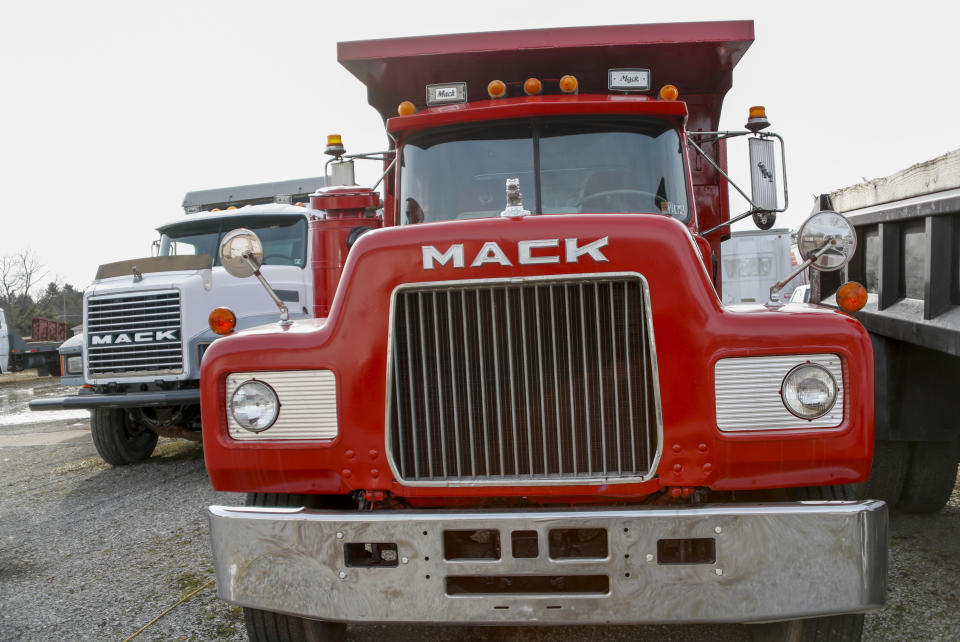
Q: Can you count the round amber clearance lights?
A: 5